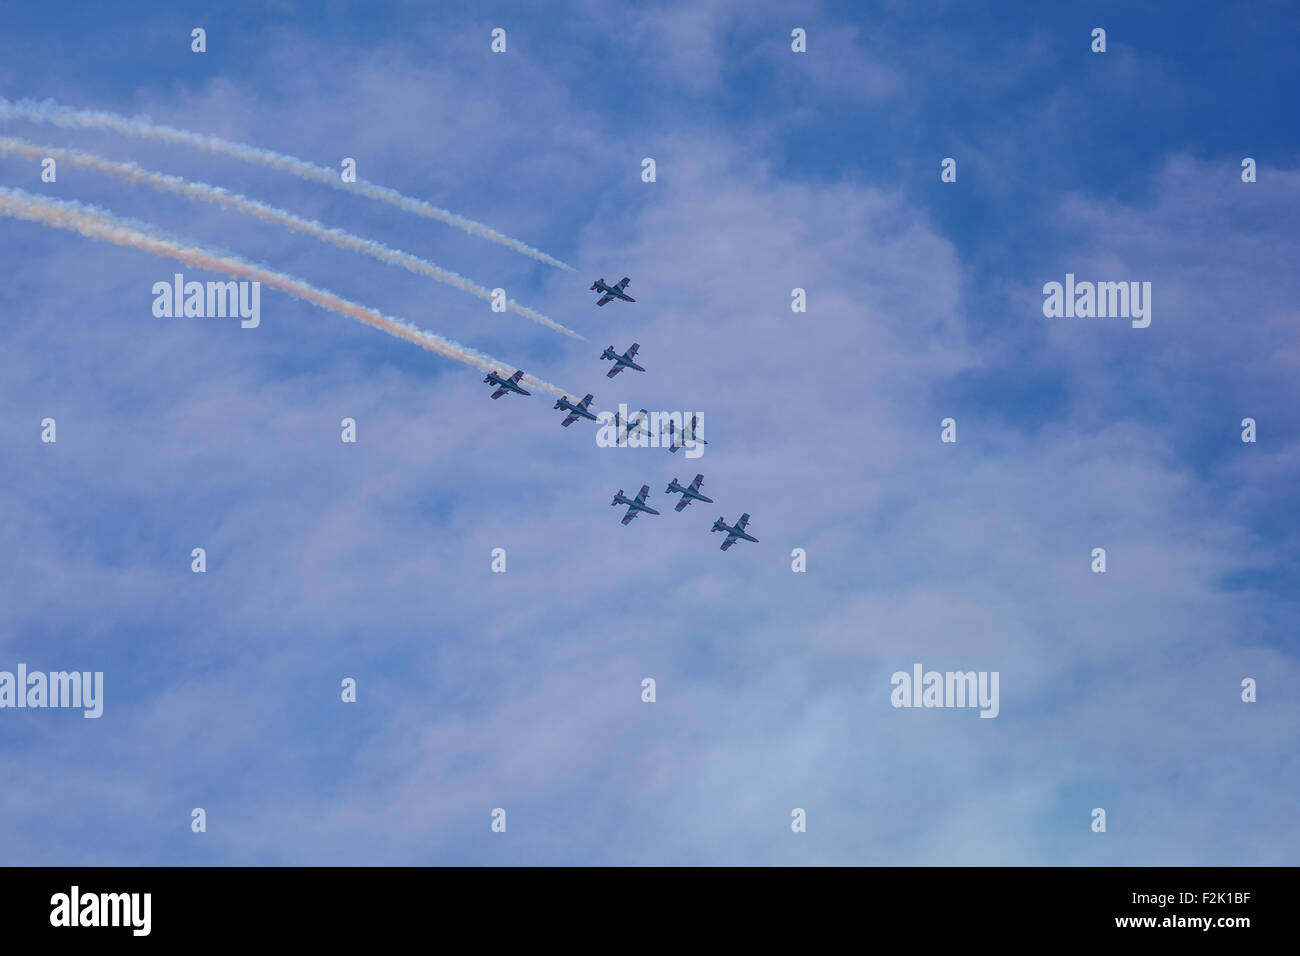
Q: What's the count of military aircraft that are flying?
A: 9